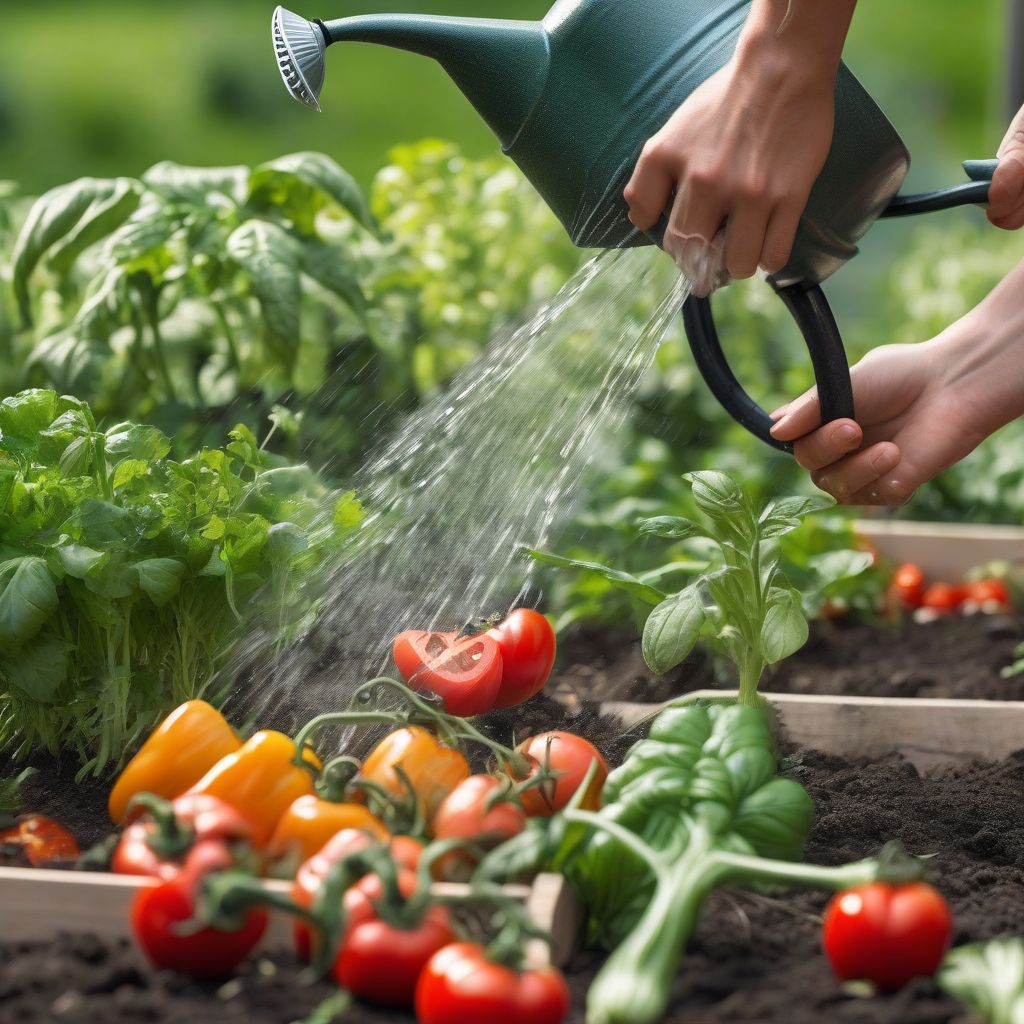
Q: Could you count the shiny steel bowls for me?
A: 0